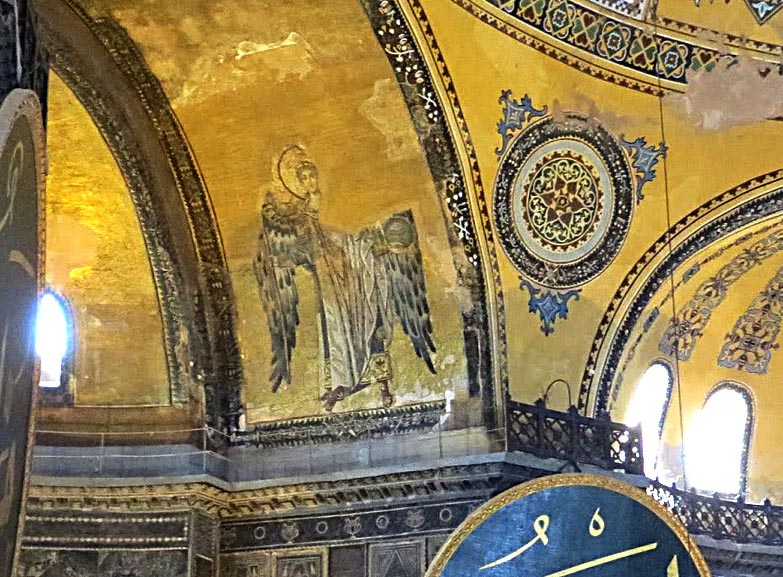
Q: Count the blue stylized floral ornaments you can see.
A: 3